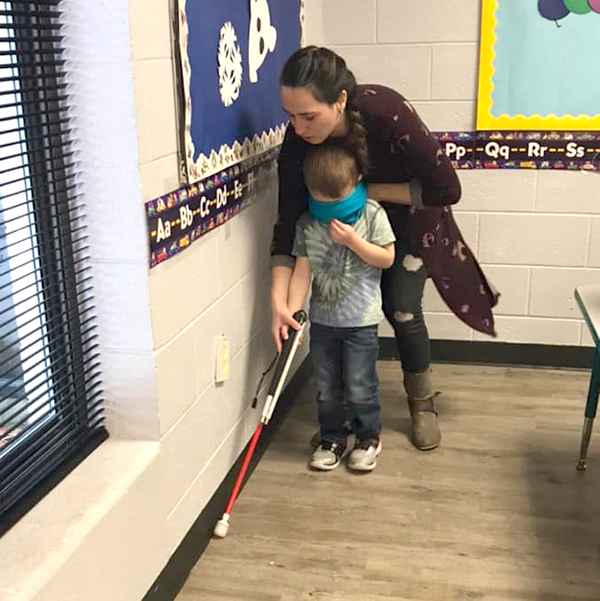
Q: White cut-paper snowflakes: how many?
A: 1